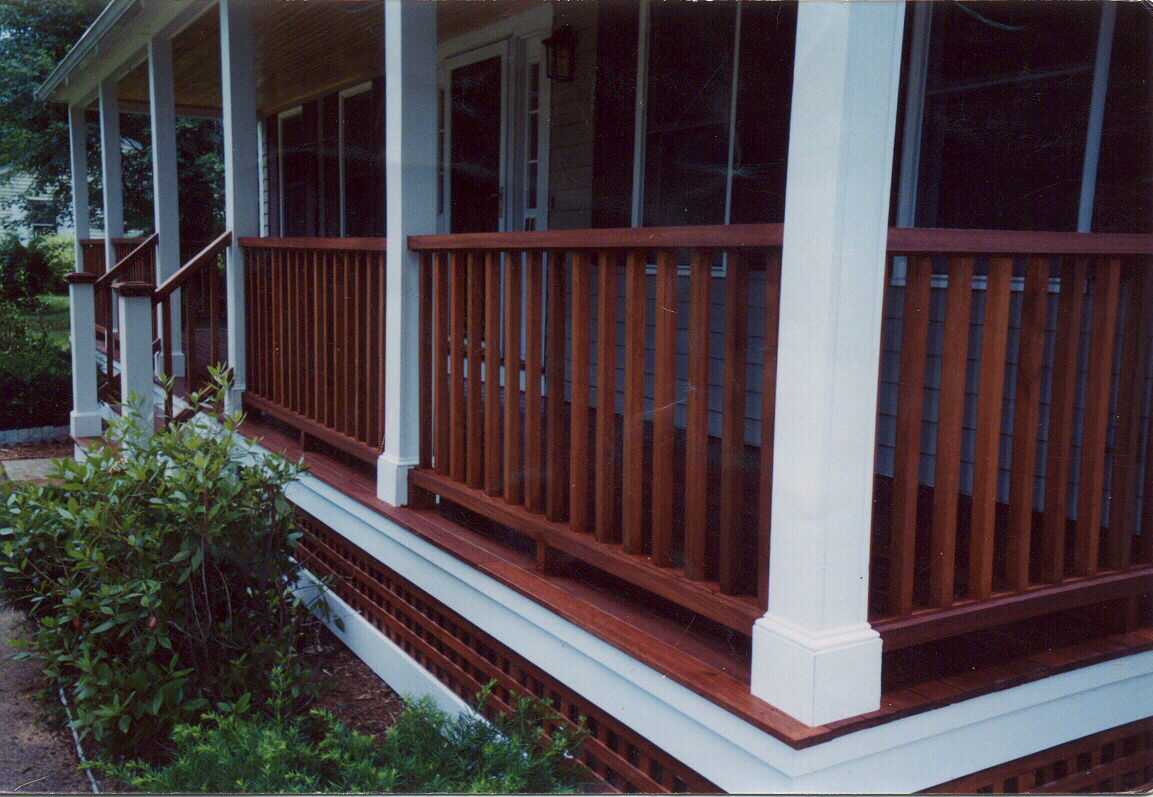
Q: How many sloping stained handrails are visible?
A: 2